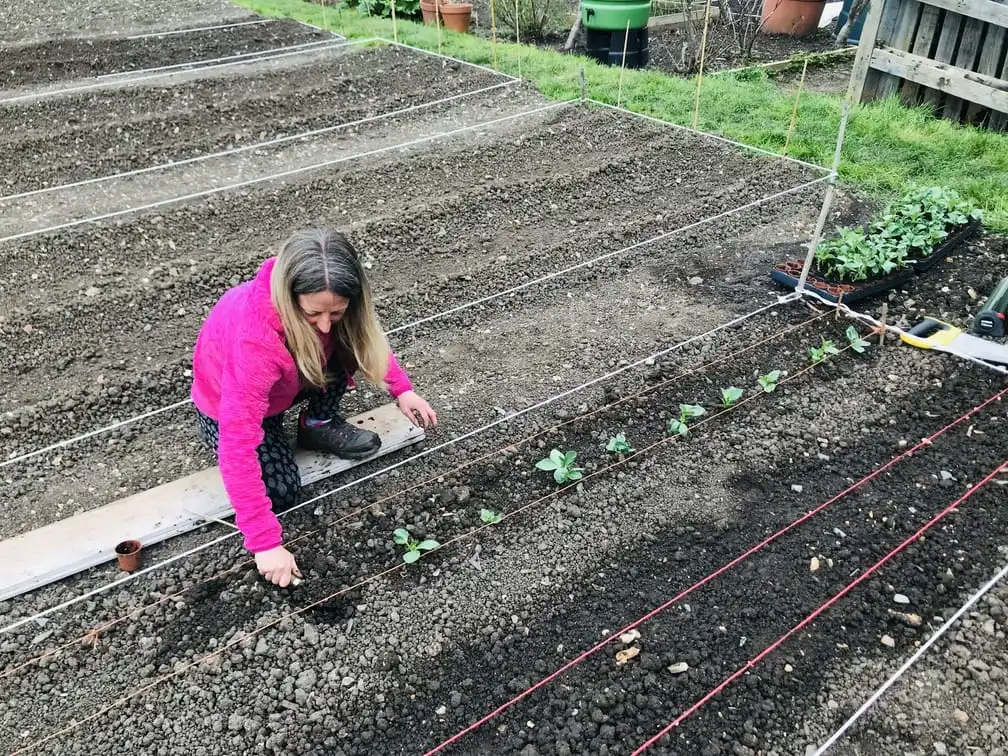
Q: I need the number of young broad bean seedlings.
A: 9